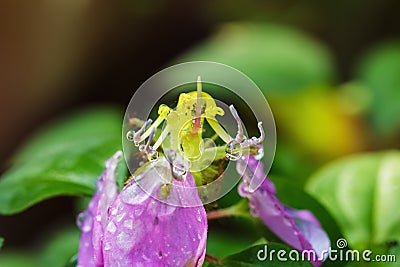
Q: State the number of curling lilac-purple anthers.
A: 4